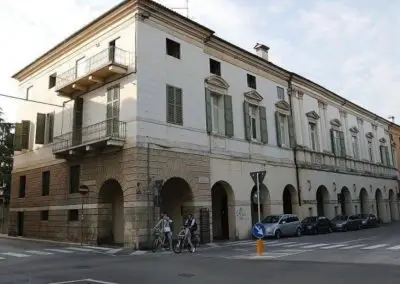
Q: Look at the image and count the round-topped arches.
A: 10